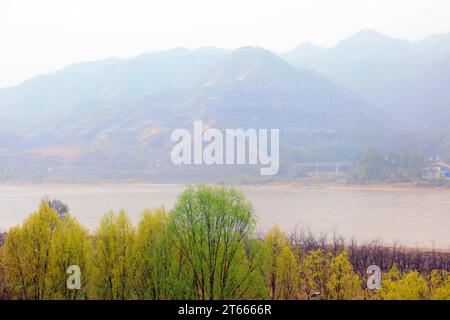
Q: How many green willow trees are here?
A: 1